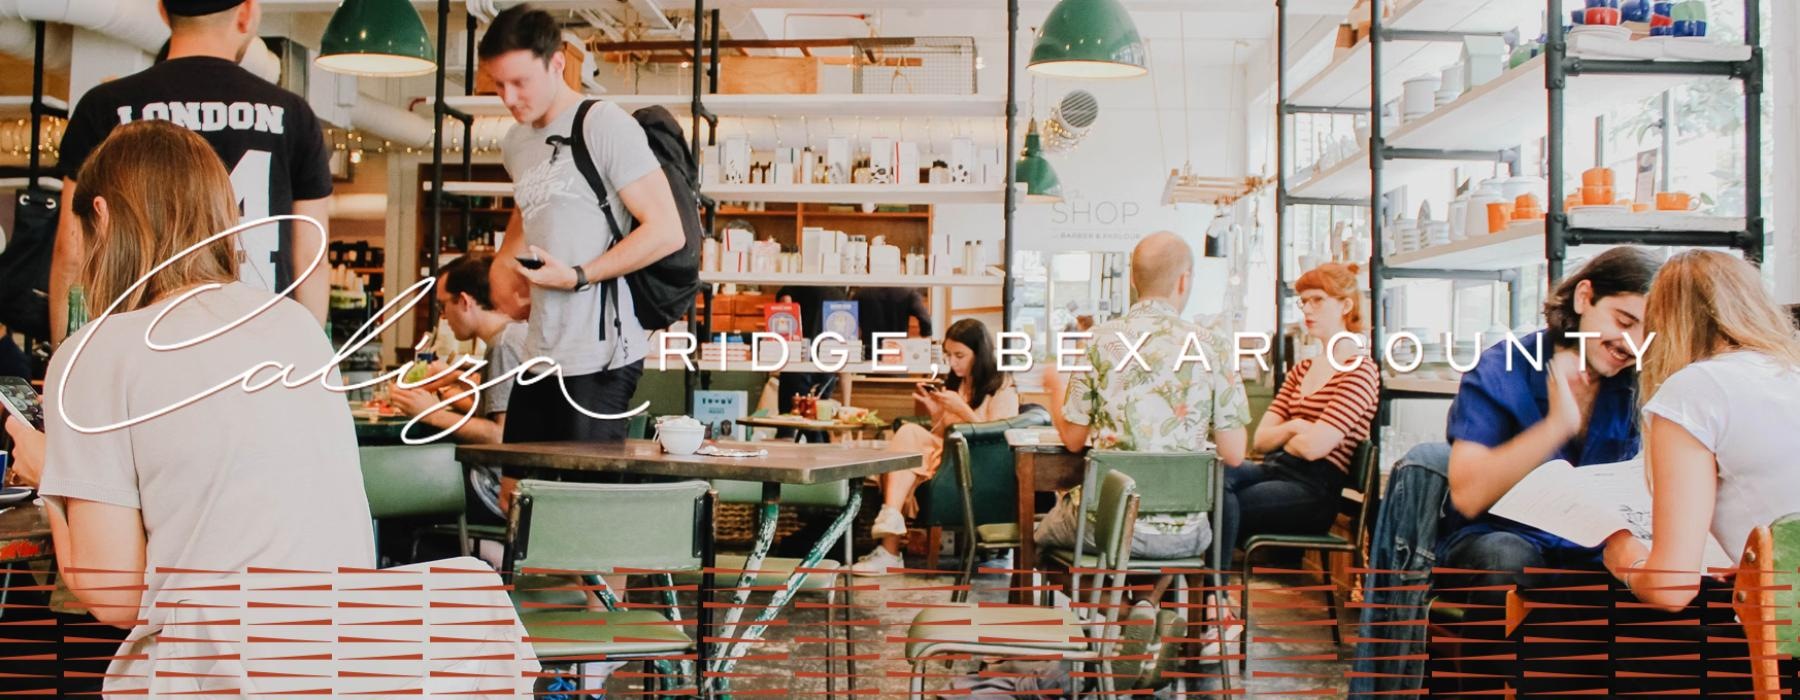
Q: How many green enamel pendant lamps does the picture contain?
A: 3